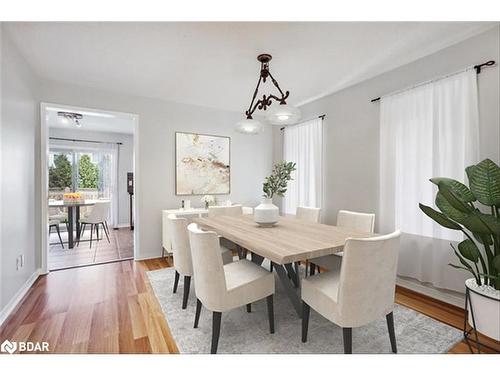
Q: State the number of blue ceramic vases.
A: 0